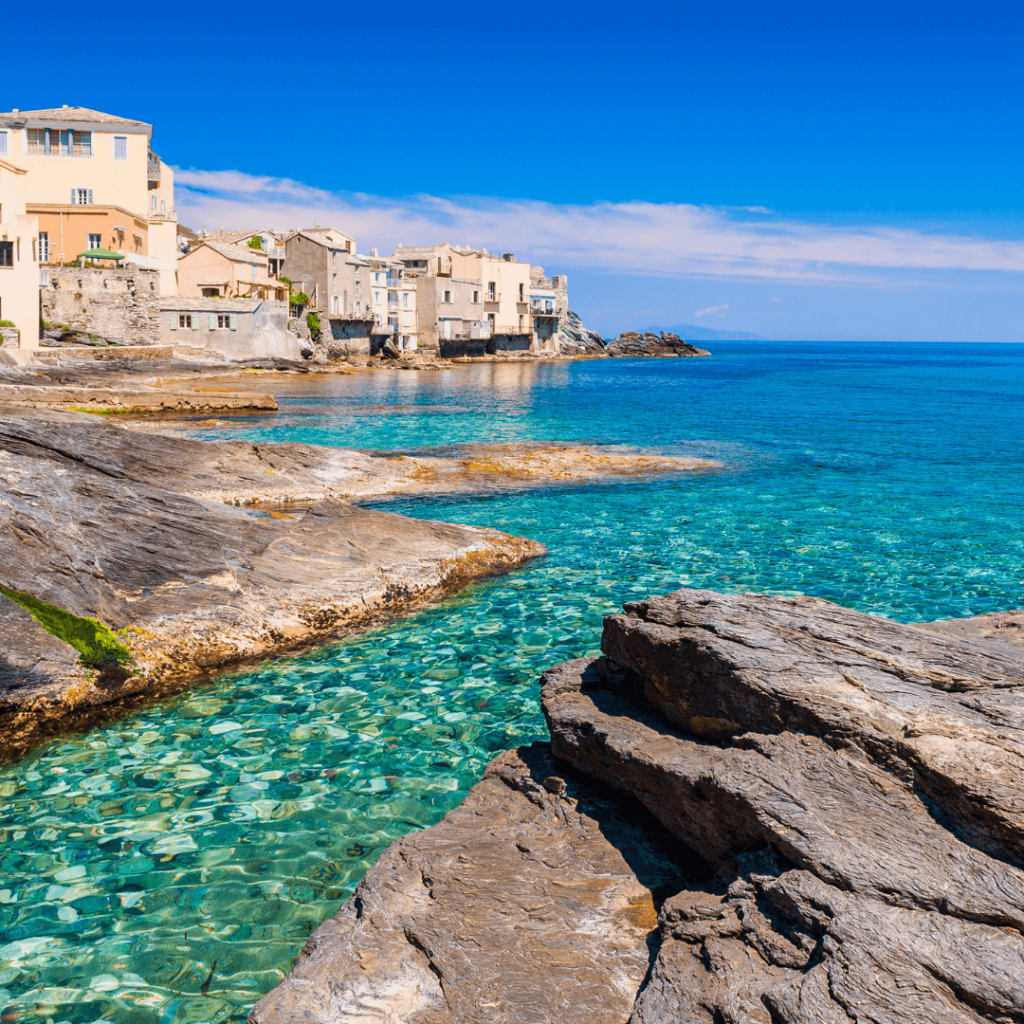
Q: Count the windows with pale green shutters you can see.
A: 2